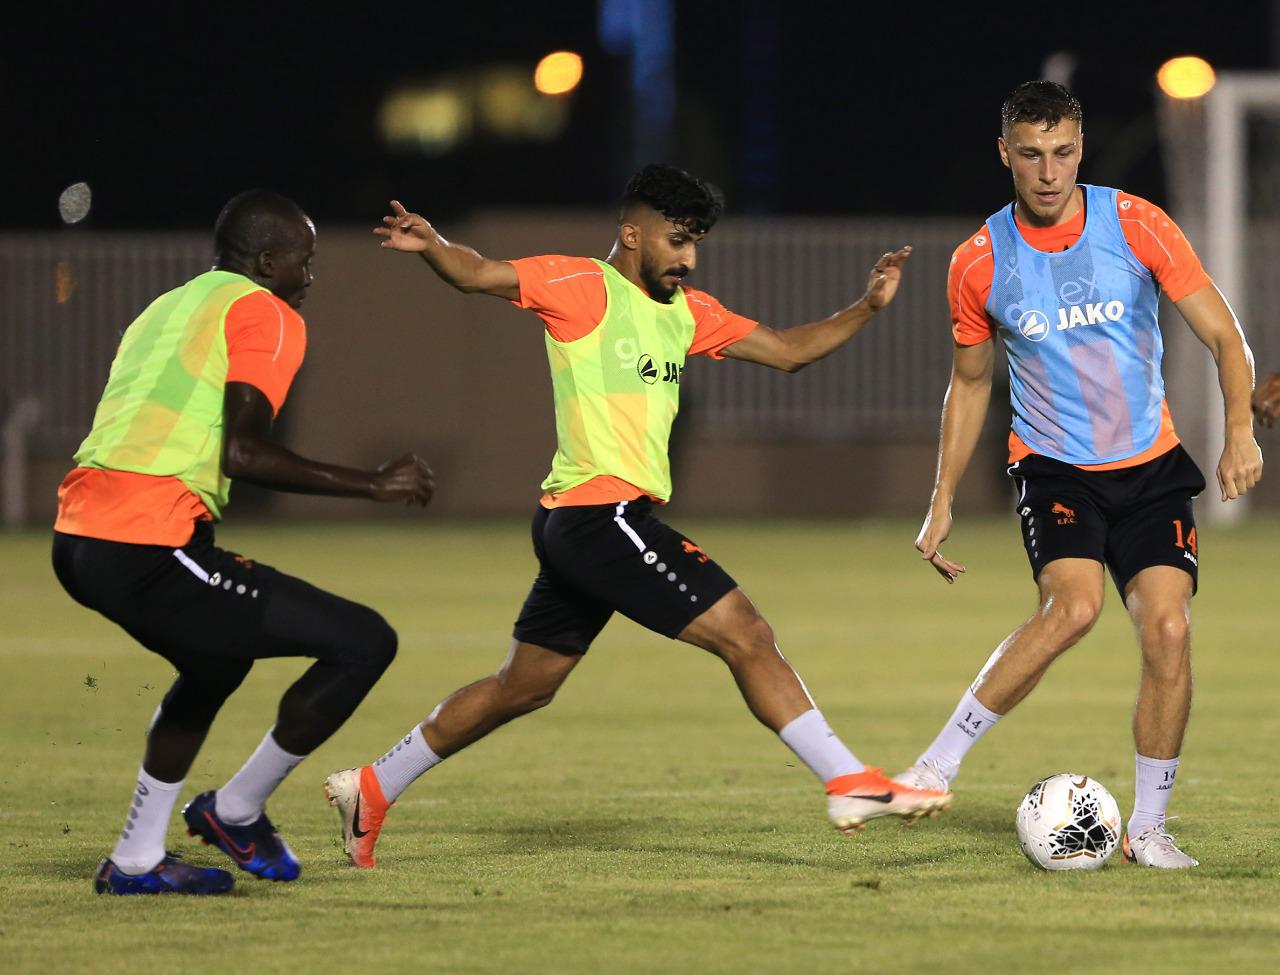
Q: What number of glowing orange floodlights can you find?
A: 2